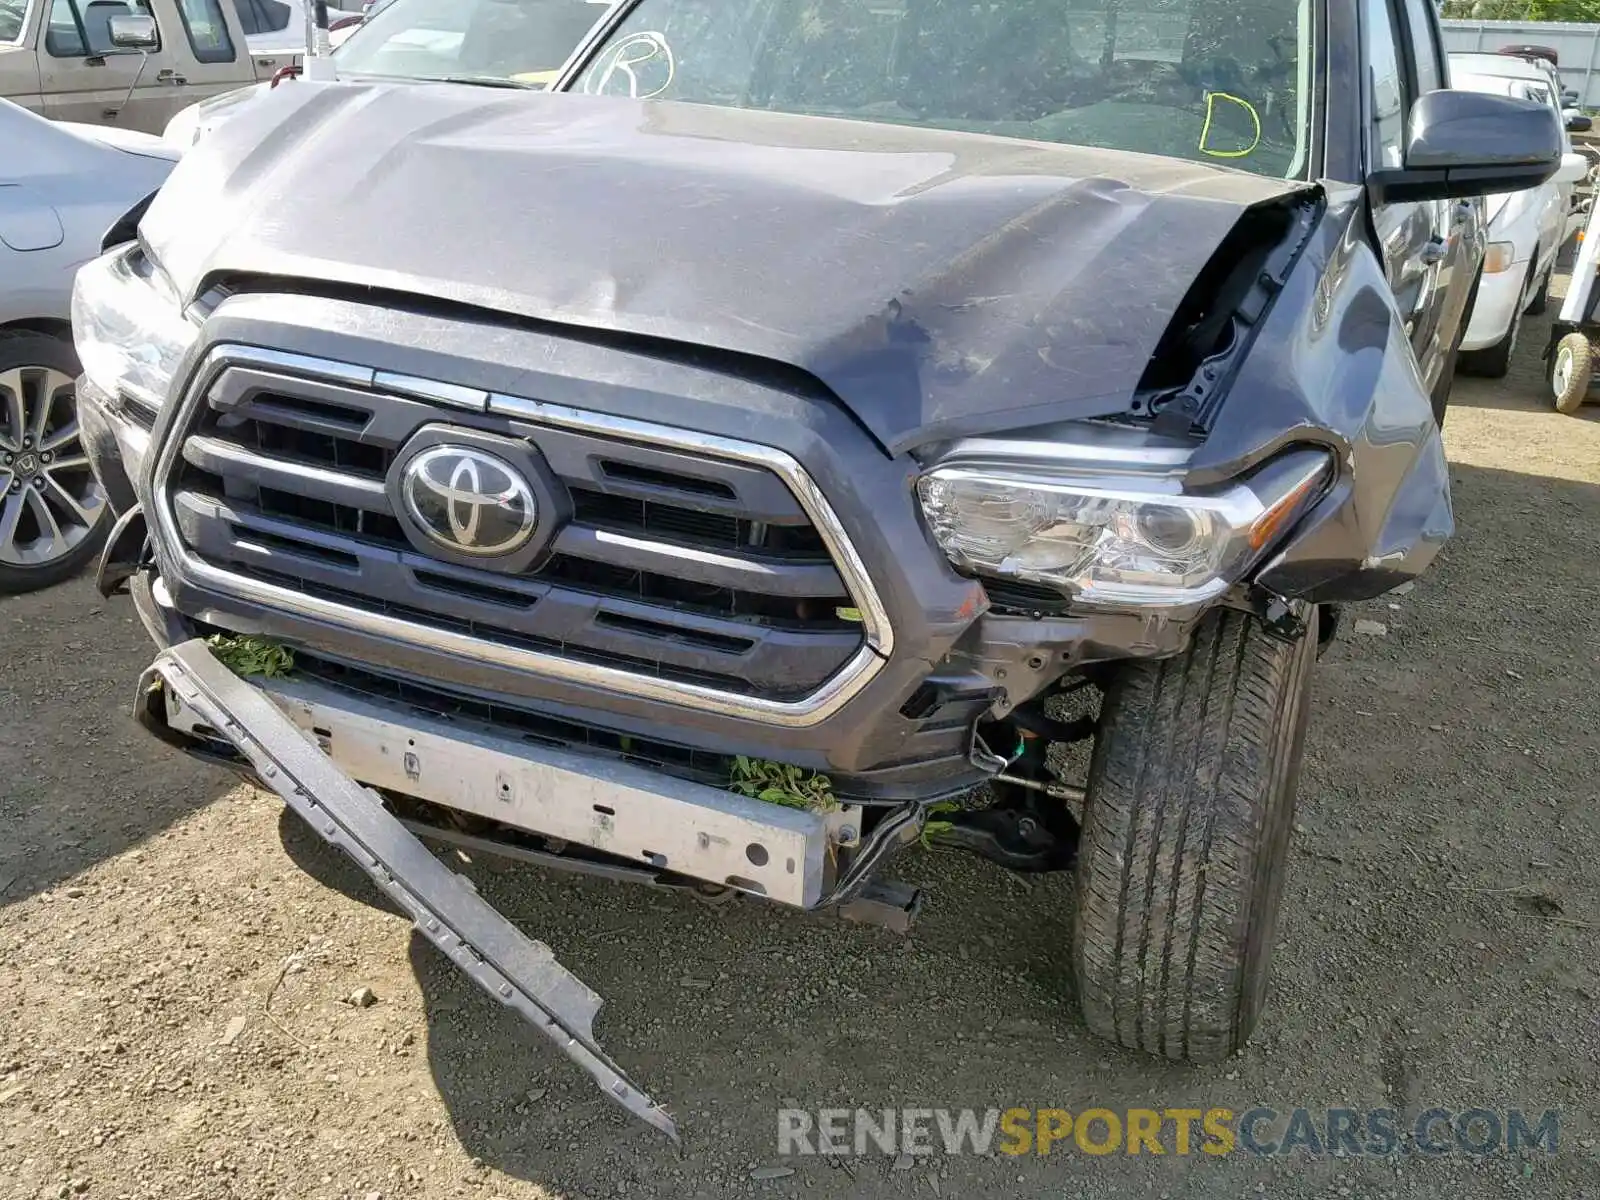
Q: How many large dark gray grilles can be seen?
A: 1